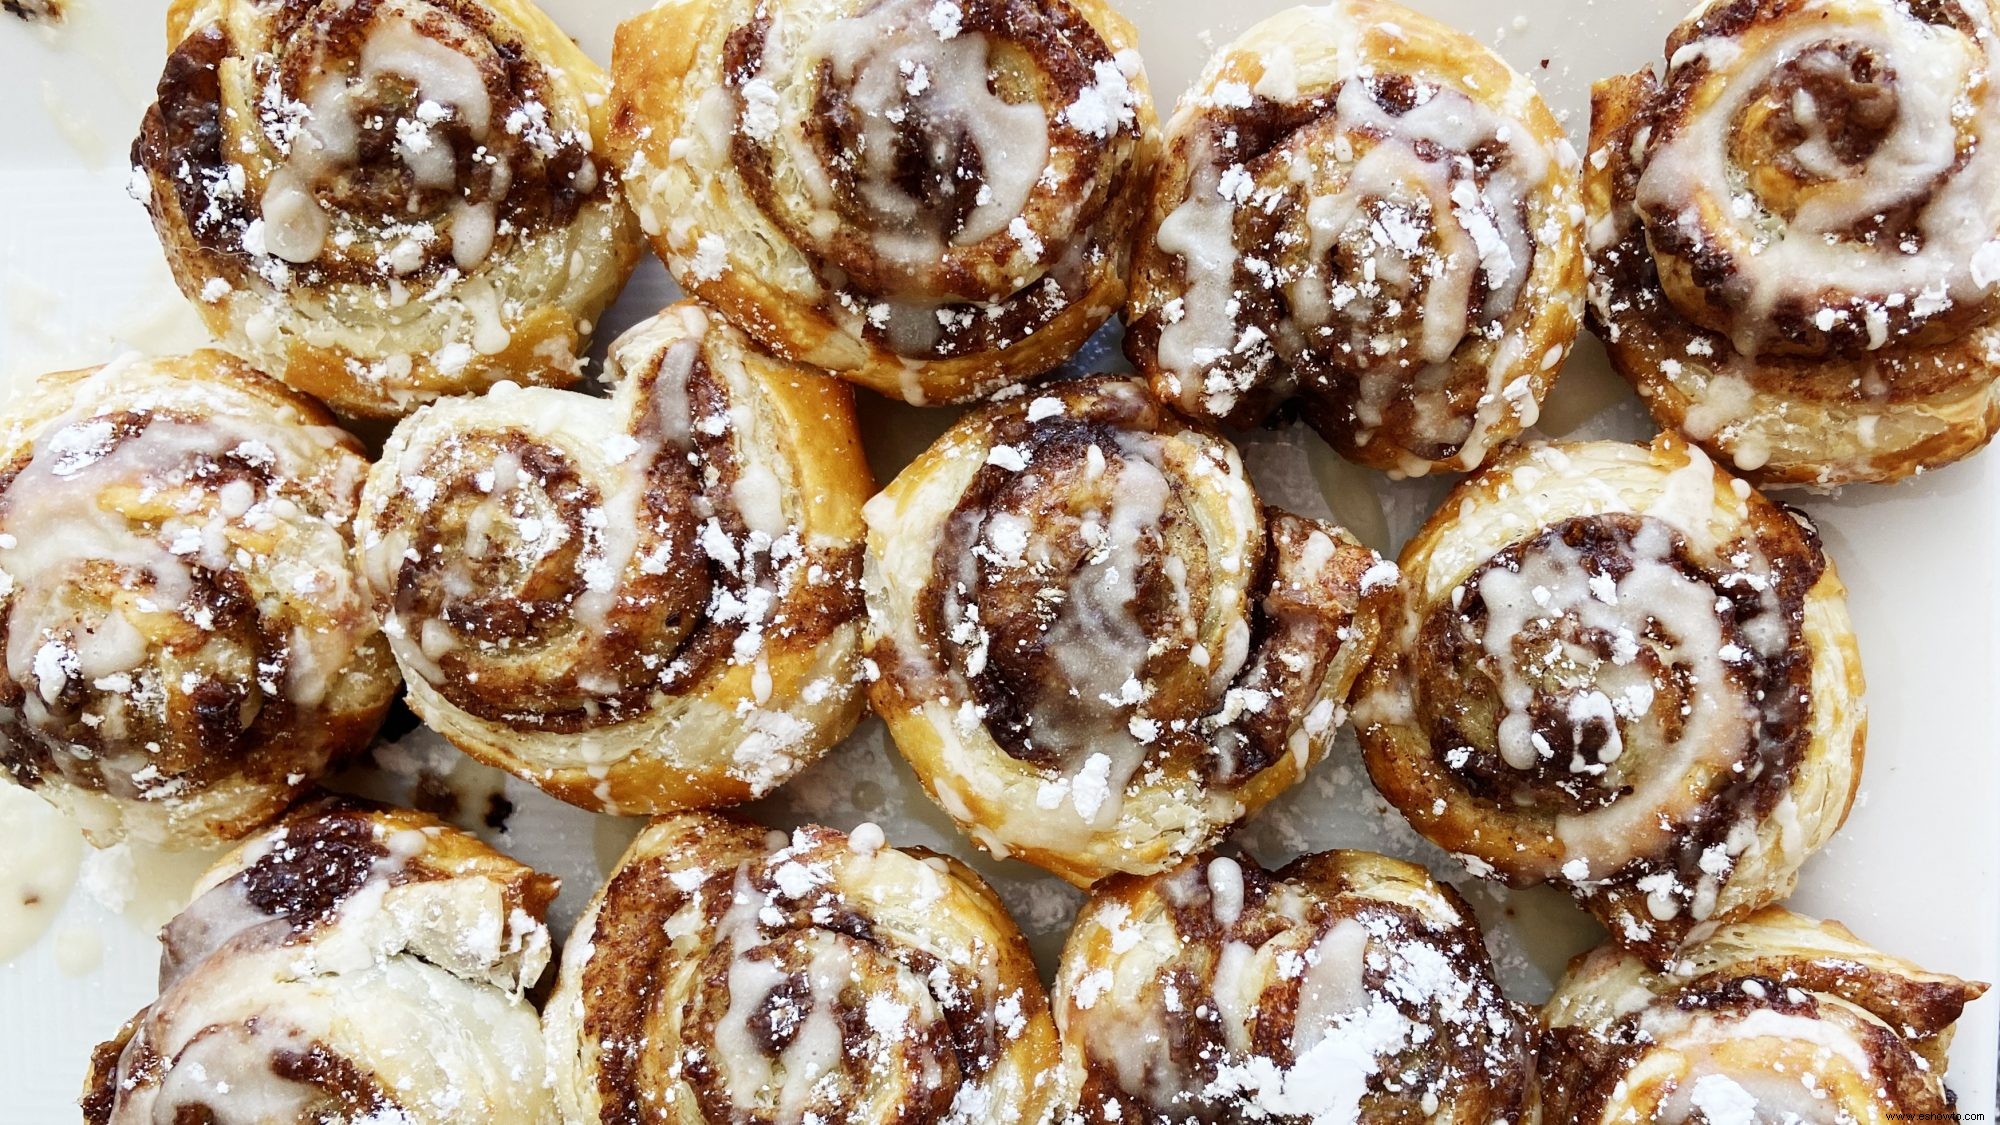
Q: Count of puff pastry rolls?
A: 12